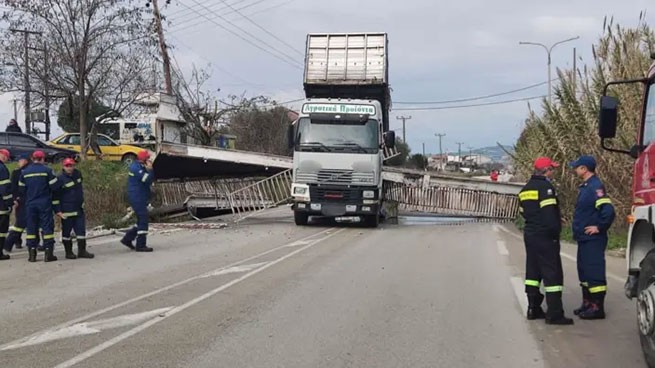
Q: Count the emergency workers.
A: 7